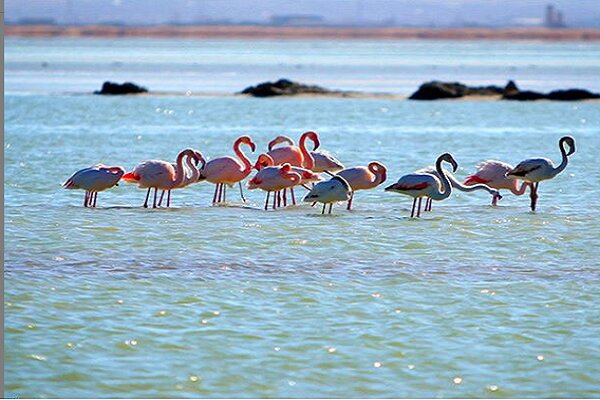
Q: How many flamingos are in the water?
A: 14